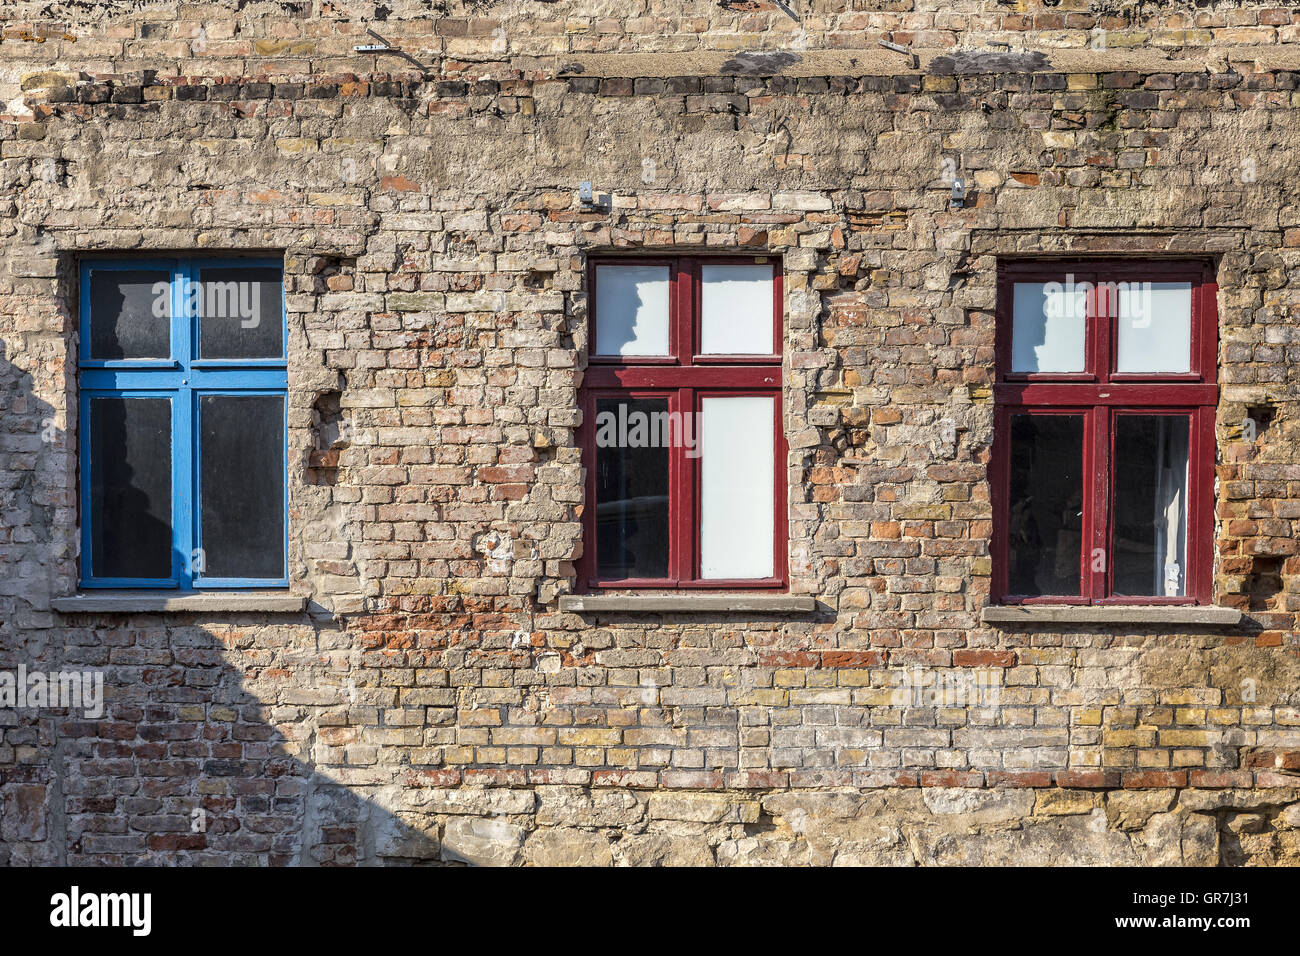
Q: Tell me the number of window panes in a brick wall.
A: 12